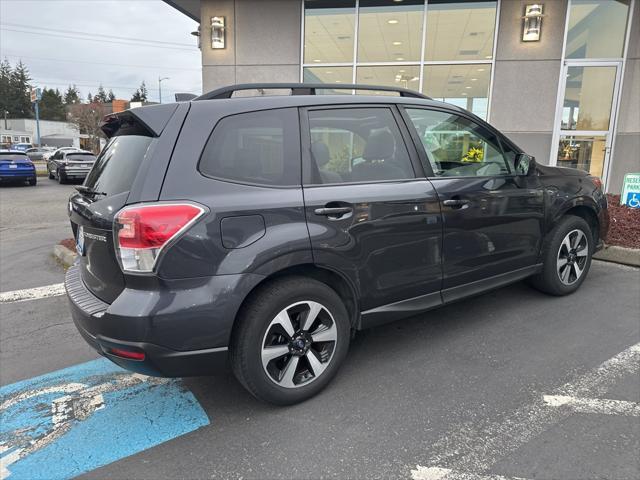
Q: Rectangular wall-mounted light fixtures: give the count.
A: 2